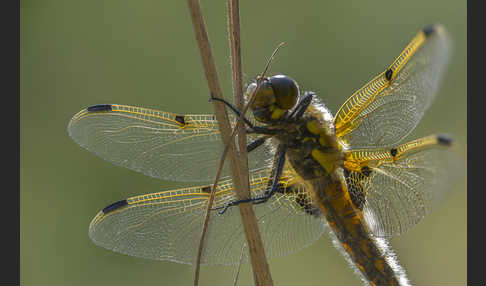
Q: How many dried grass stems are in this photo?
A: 3